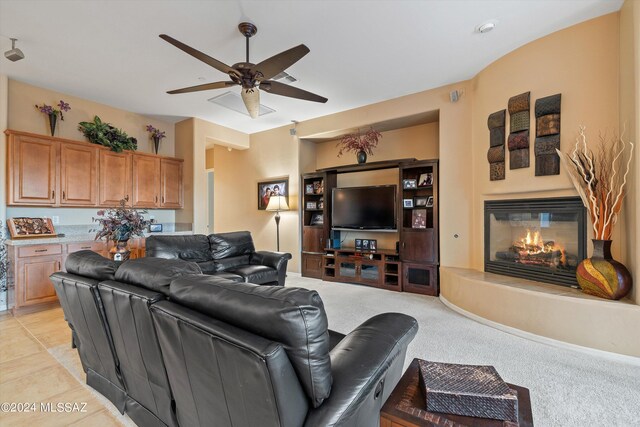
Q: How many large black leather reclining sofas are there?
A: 2